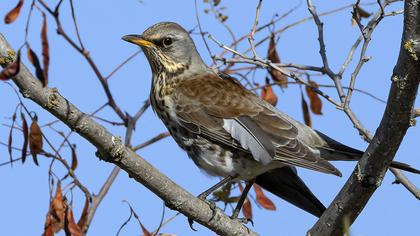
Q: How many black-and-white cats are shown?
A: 0